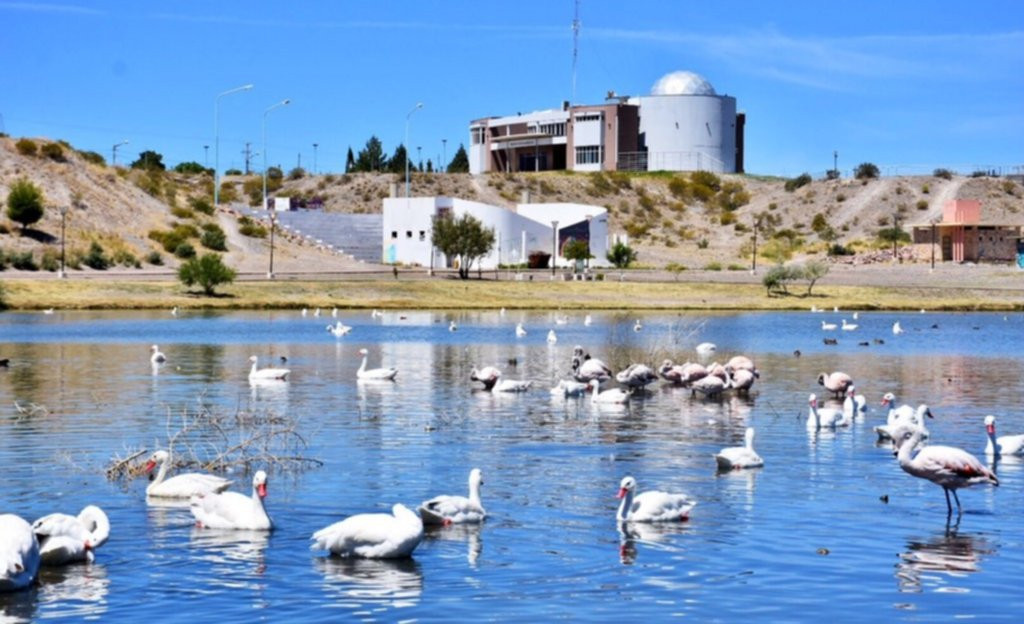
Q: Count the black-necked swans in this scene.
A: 0